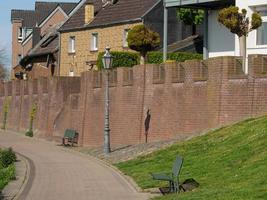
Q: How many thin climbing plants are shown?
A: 2